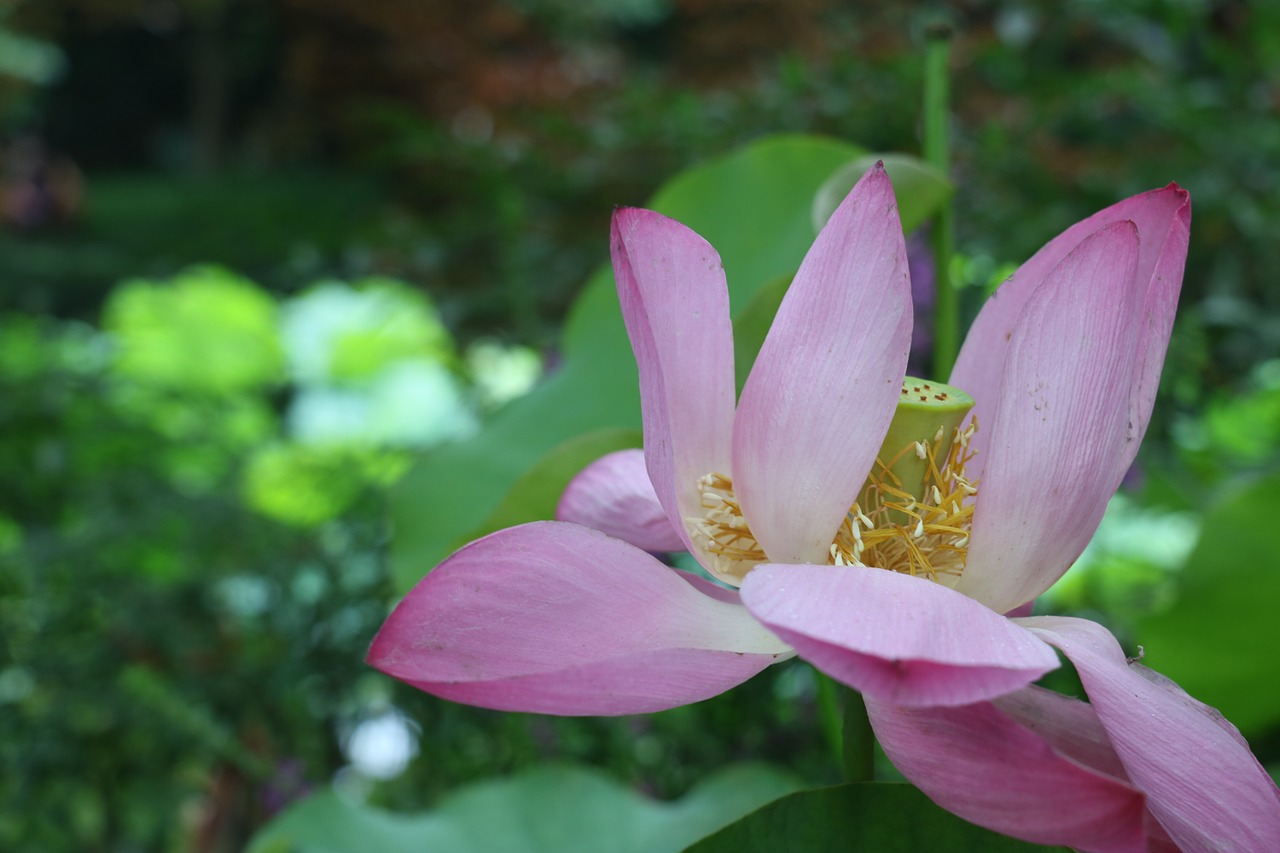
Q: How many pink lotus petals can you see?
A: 9